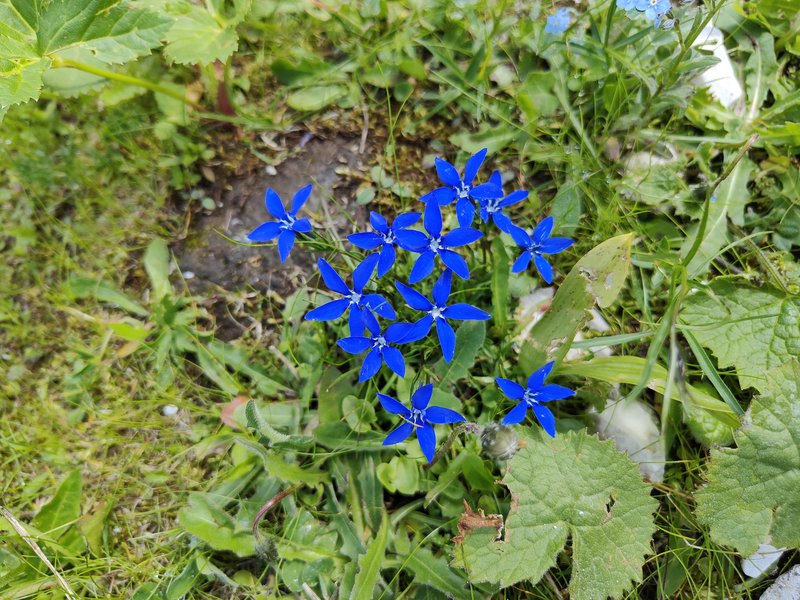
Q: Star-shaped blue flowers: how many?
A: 11